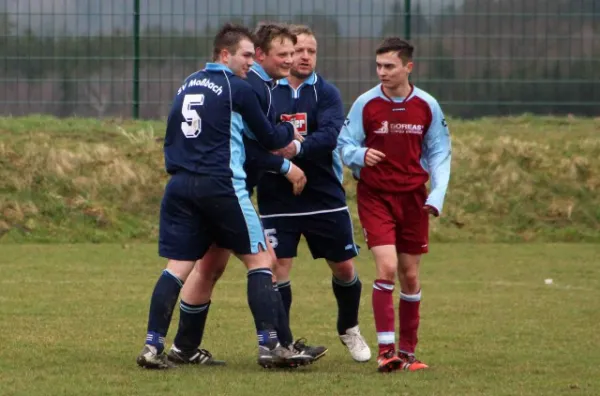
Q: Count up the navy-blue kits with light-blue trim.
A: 3